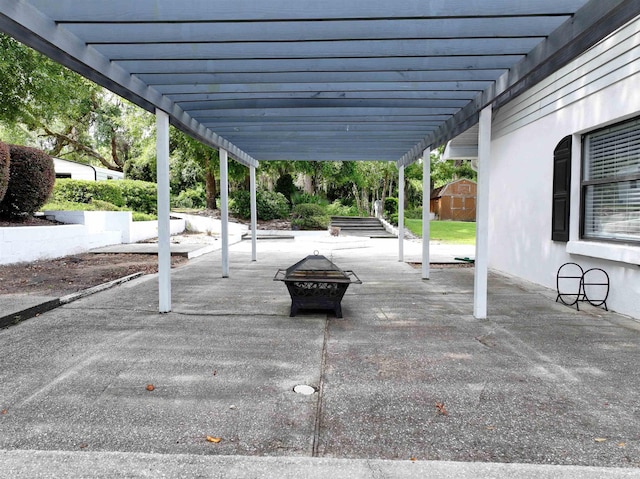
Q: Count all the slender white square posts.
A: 6